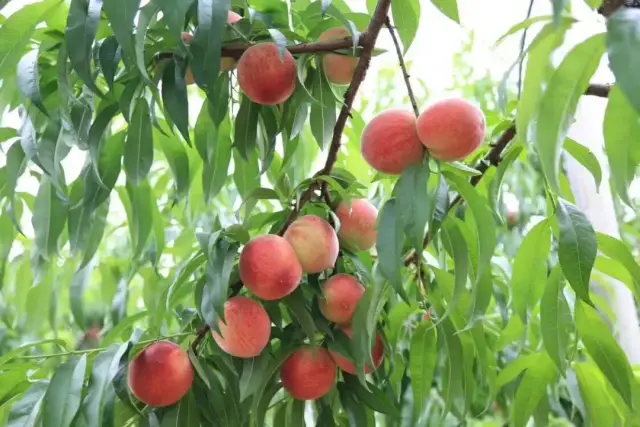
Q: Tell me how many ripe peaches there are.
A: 12